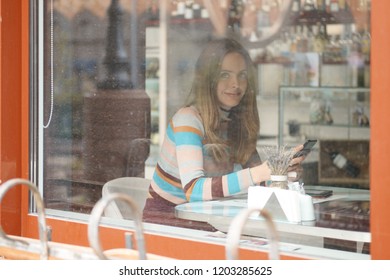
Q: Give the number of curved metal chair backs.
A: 3